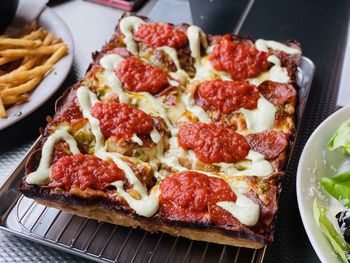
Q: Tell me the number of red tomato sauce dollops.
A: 8